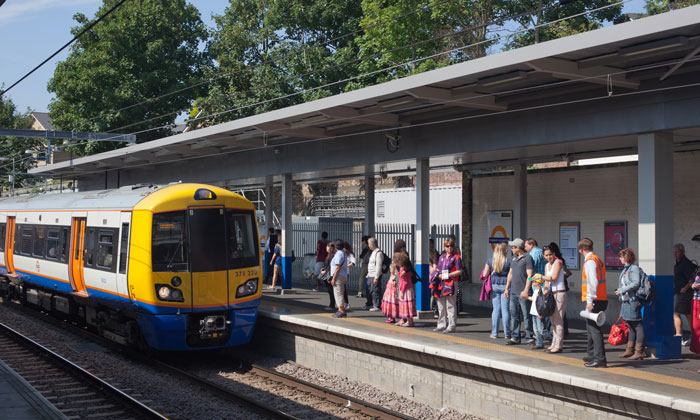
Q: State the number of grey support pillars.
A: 6